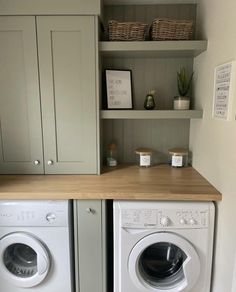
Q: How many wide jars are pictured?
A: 2